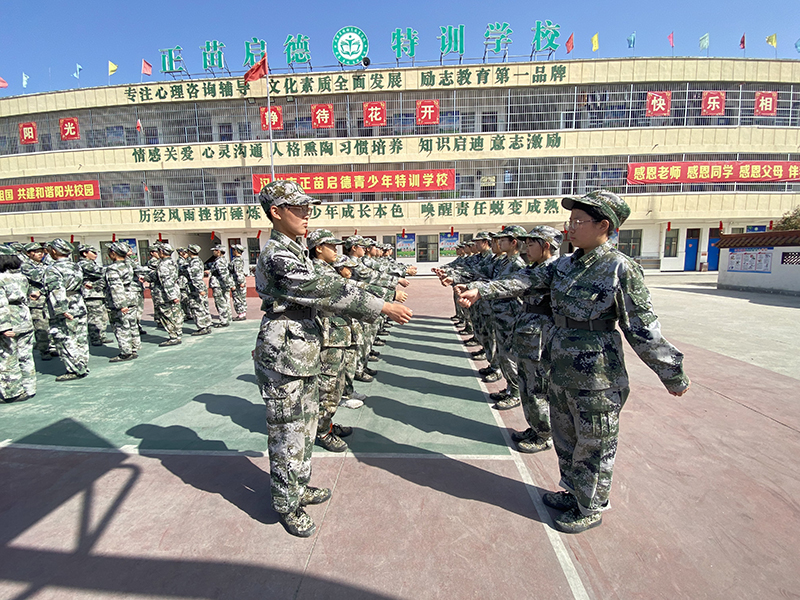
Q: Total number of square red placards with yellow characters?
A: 9